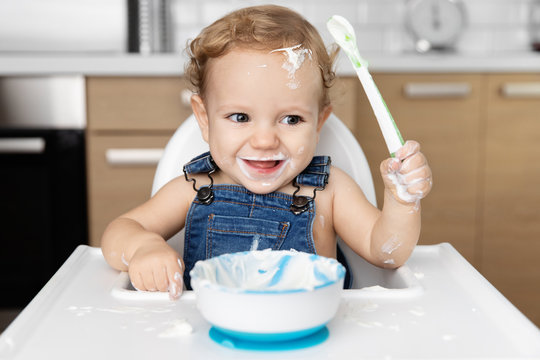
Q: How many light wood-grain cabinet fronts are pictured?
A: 4